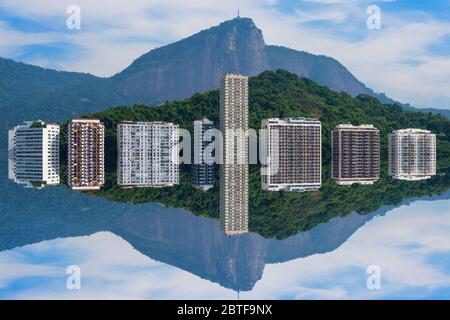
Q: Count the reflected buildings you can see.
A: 8